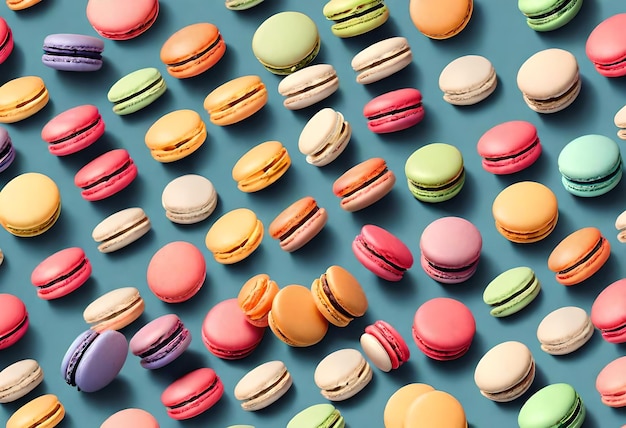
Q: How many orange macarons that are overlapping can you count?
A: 3